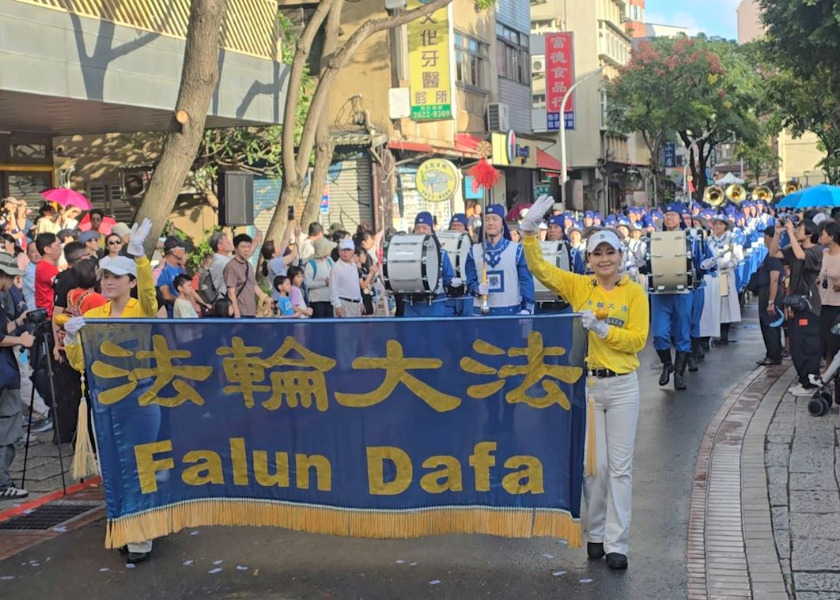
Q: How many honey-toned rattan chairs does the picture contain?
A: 0